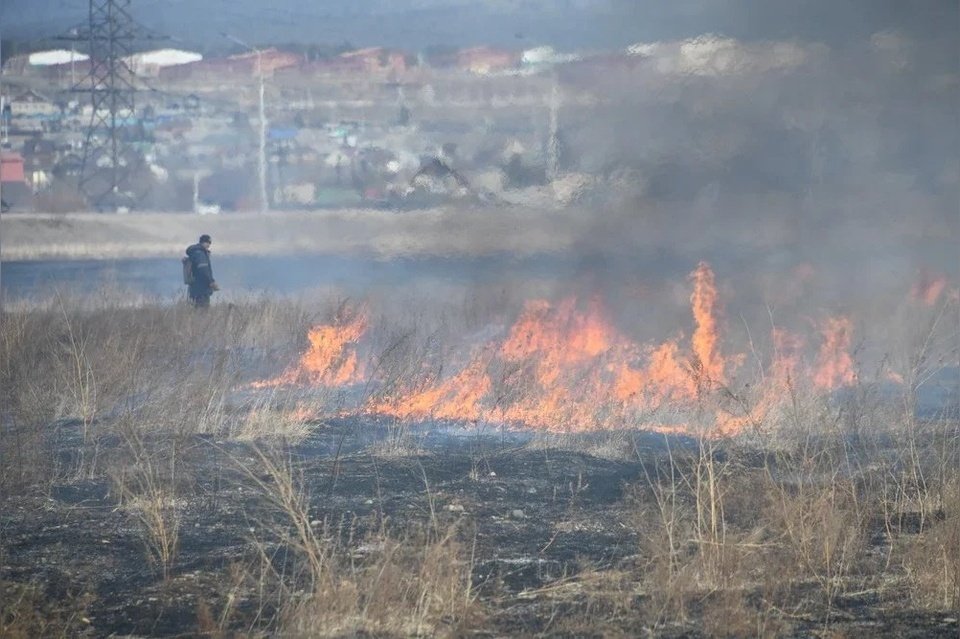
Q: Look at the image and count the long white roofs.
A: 2